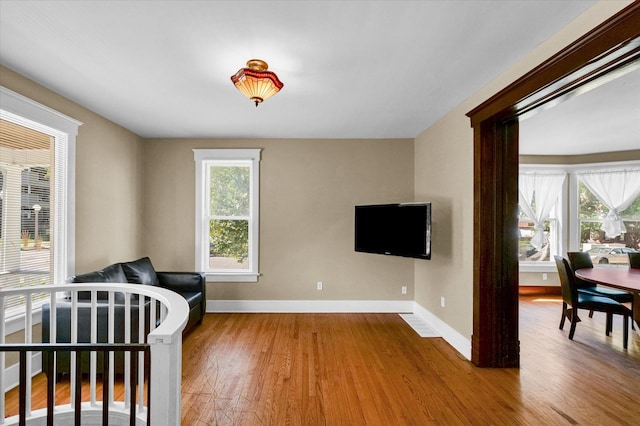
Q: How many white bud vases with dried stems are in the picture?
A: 0